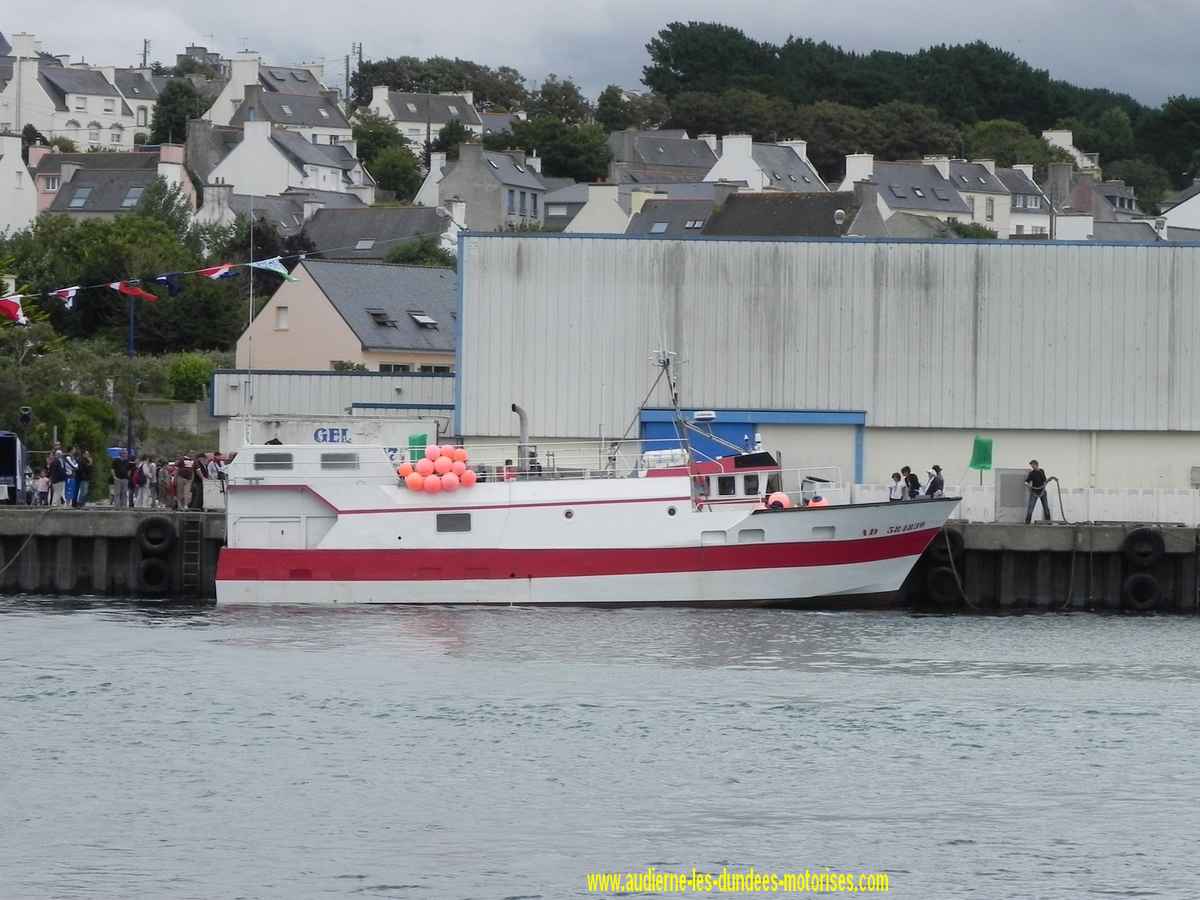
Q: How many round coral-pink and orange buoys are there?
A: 13